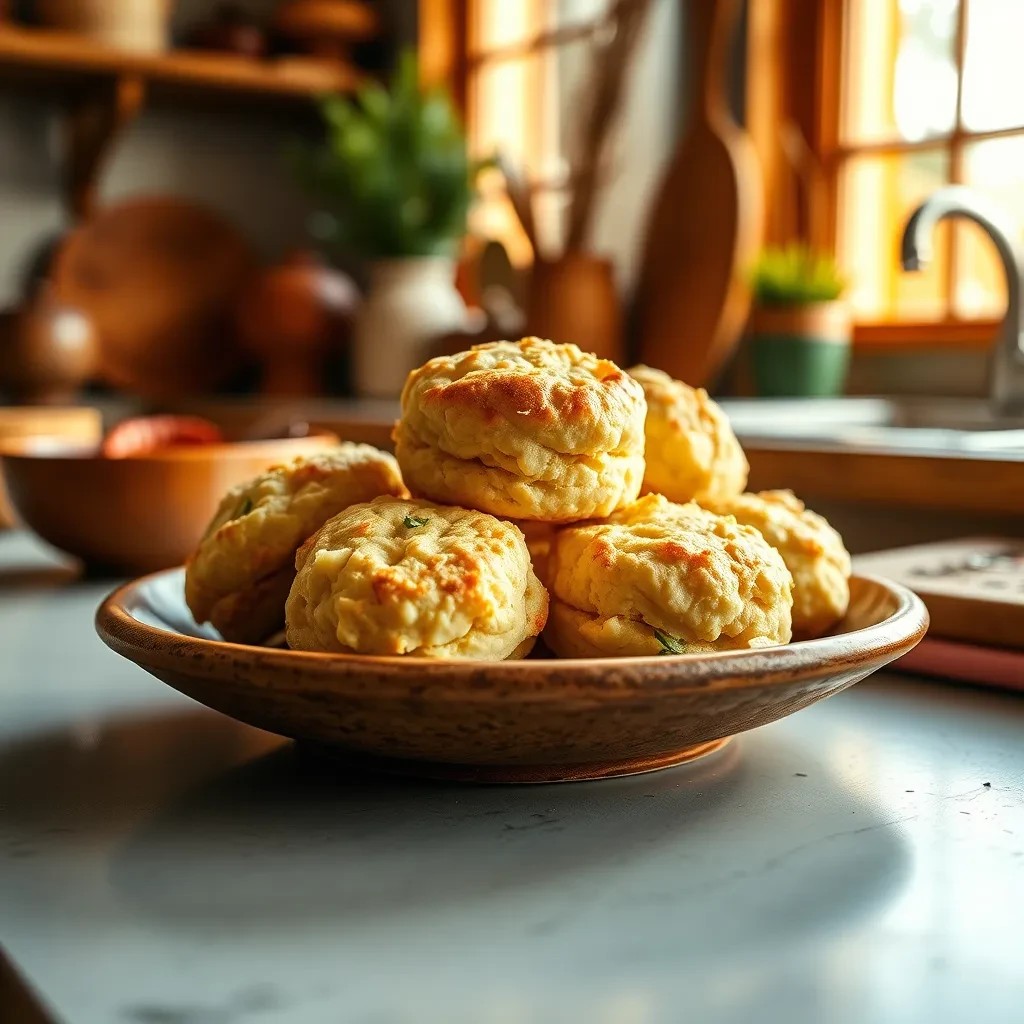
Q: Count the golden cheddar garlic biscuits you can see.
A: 6